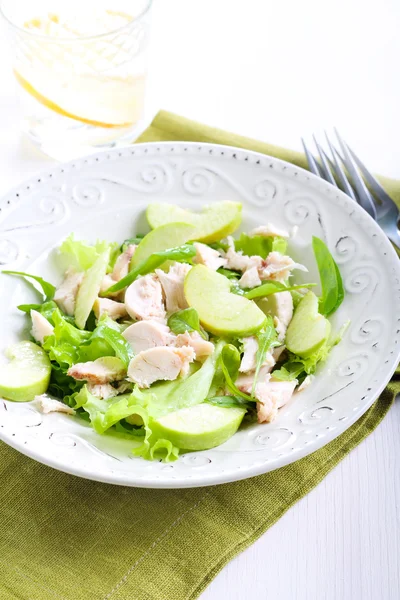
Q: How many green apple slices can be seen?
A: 7